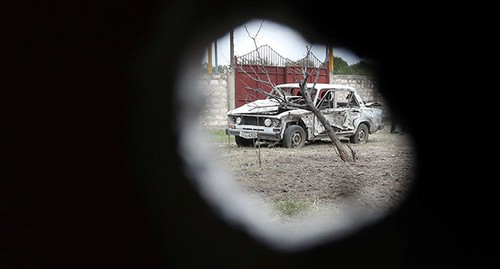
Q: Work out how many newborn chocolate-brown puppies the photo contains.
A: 0